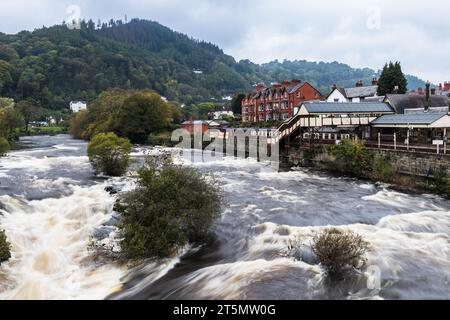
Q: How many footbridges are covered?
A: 1